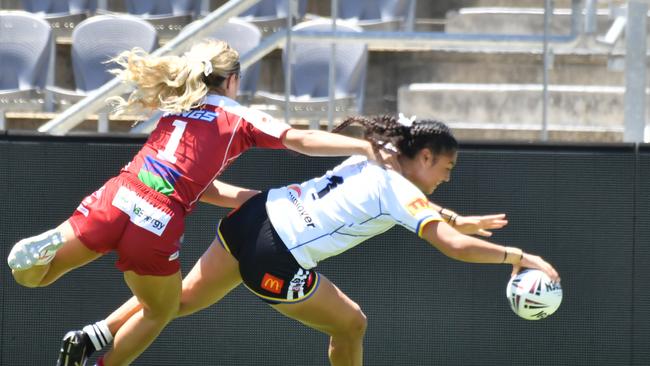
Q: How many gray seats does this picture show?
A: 8